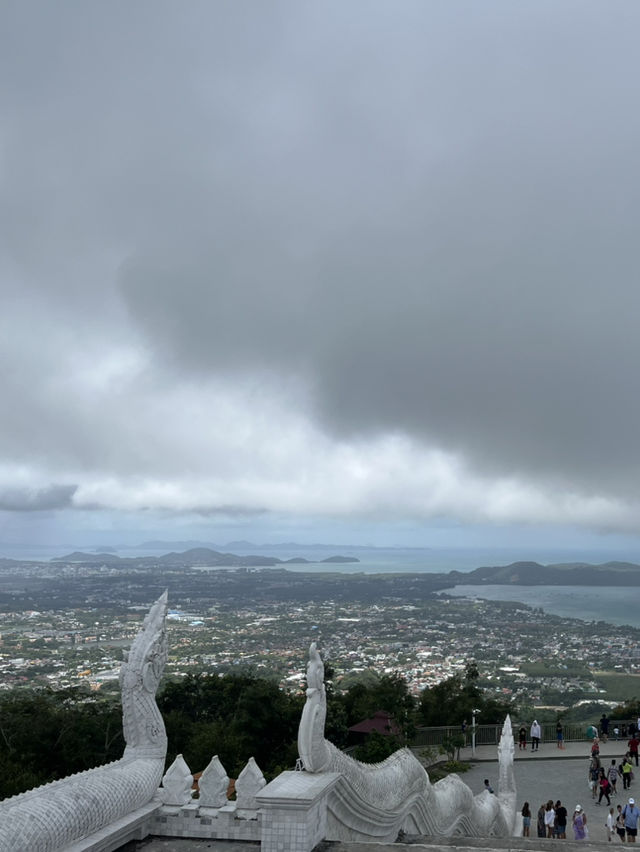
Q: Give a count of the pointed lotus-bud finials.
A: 3